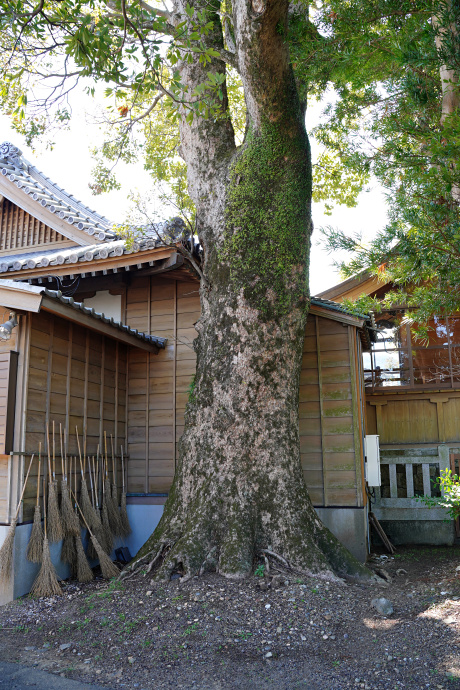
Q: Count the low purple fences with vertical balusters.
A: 0